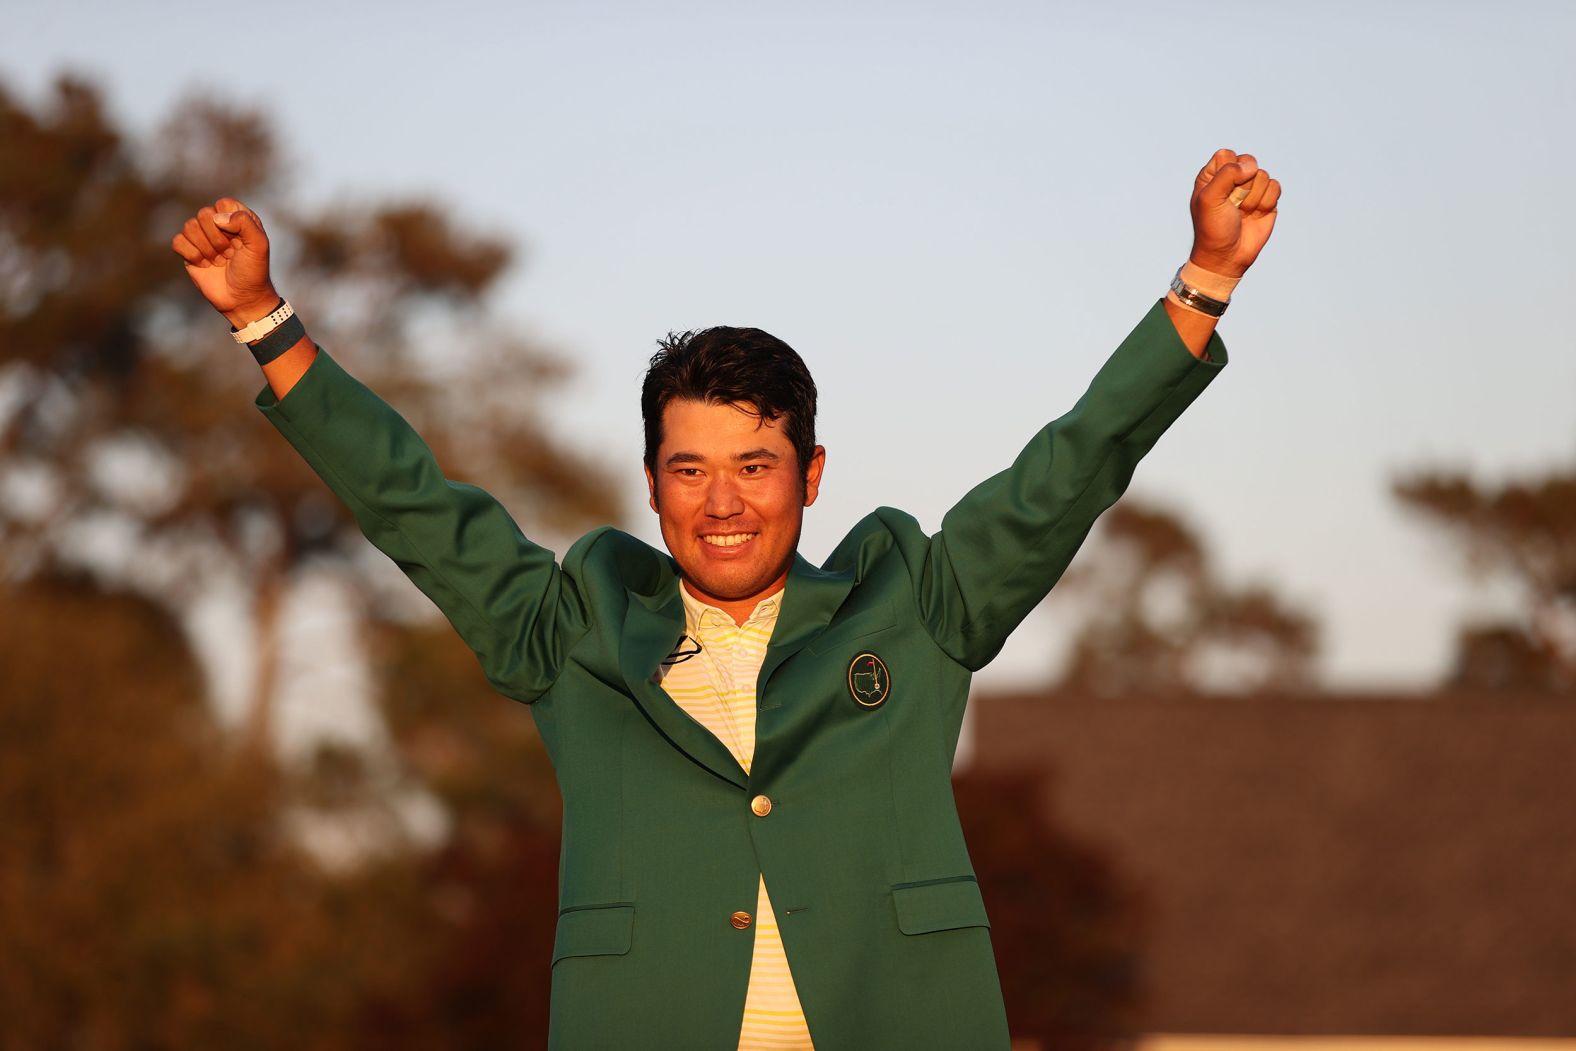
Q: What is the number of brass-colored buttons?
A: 2